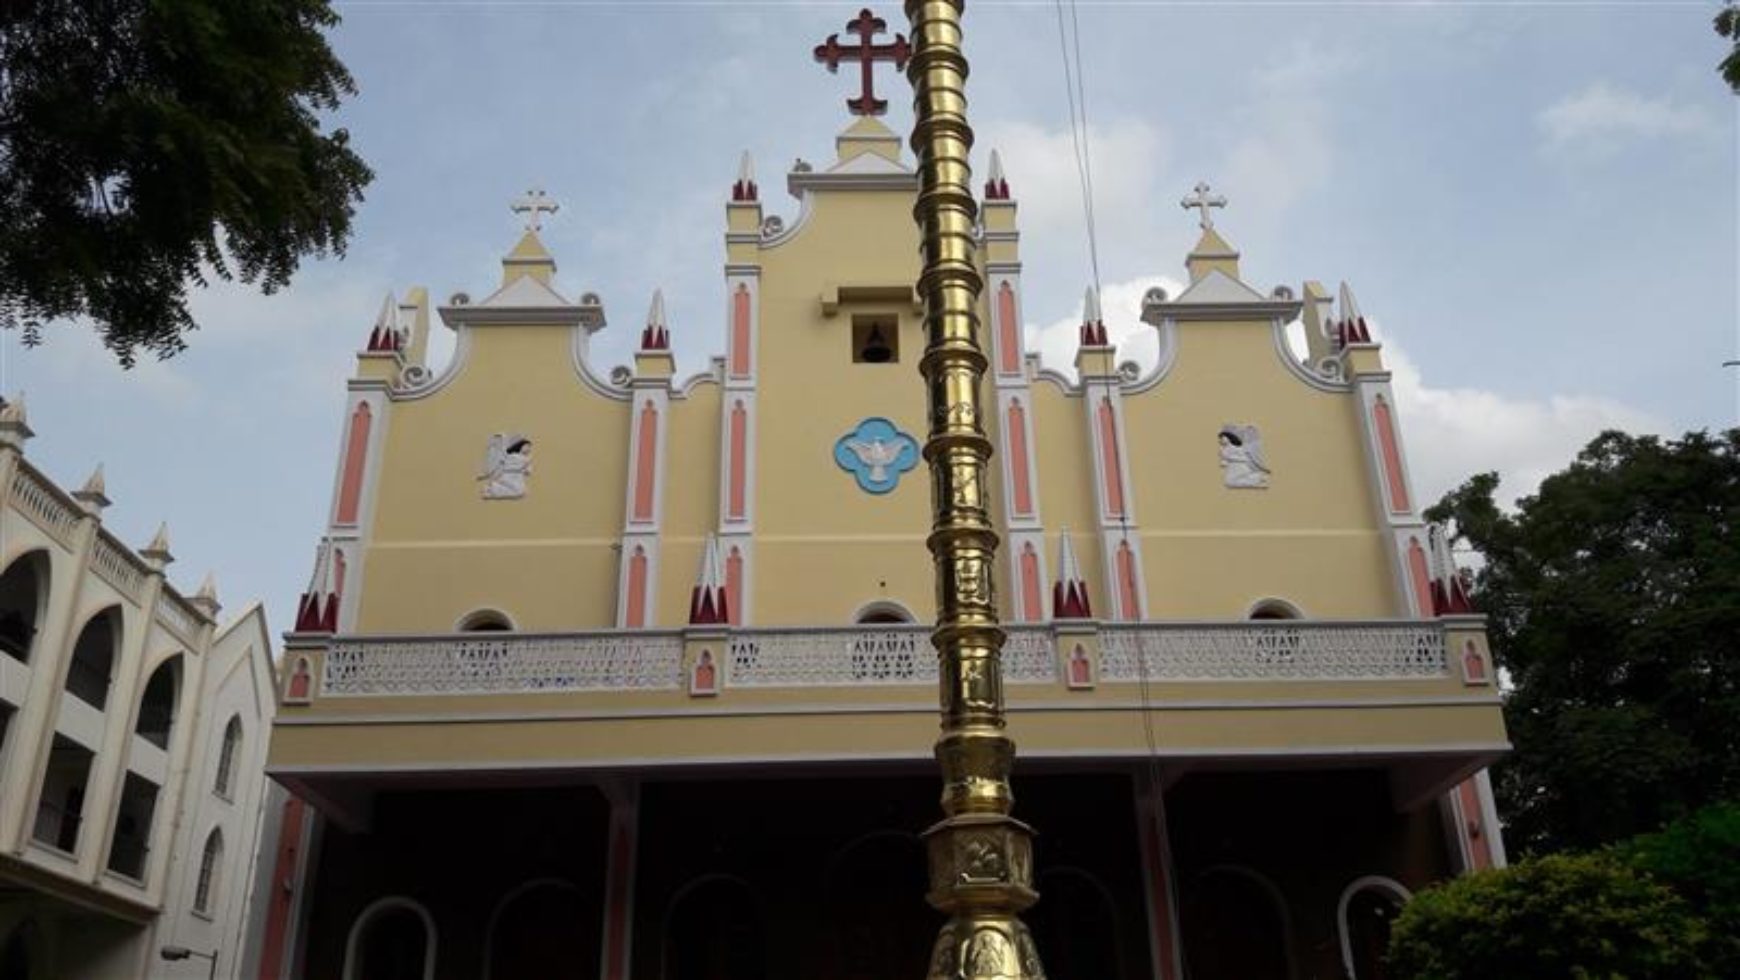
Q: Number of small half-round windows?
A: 3